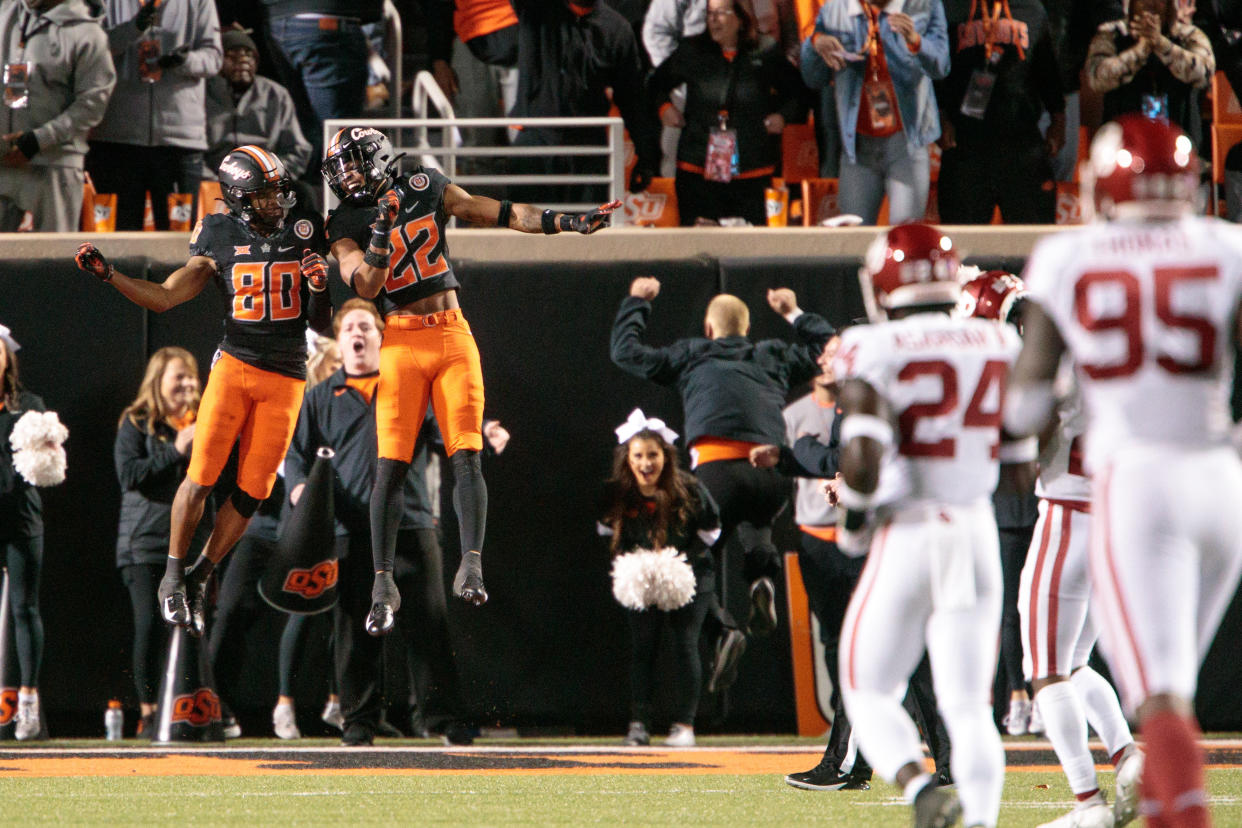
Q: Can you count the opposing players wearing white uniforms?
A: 3